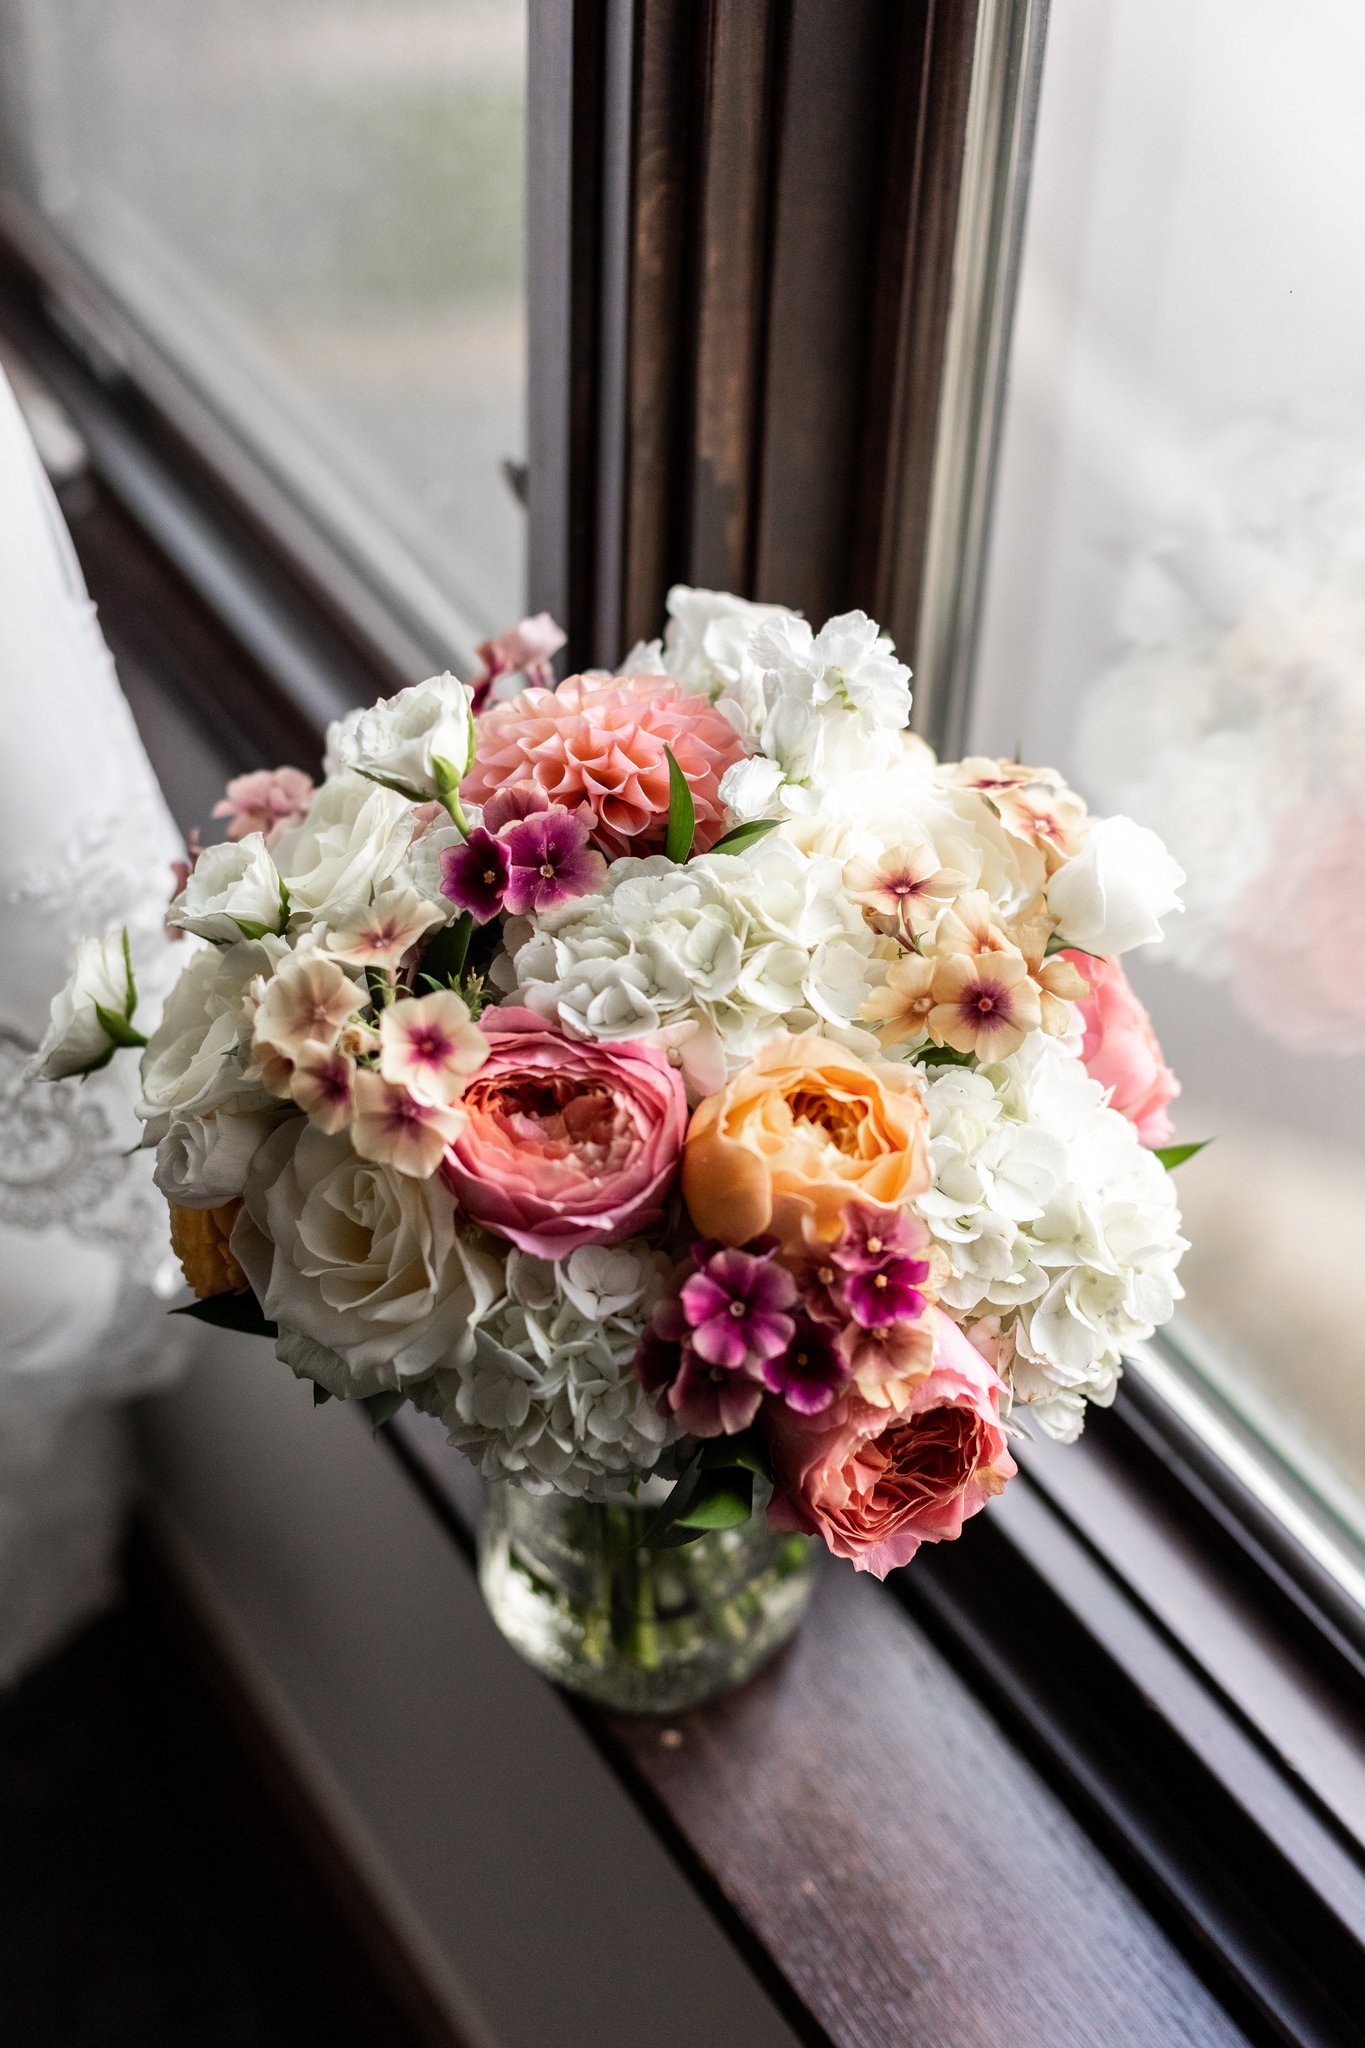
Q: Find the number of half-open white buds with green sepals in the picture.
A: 3